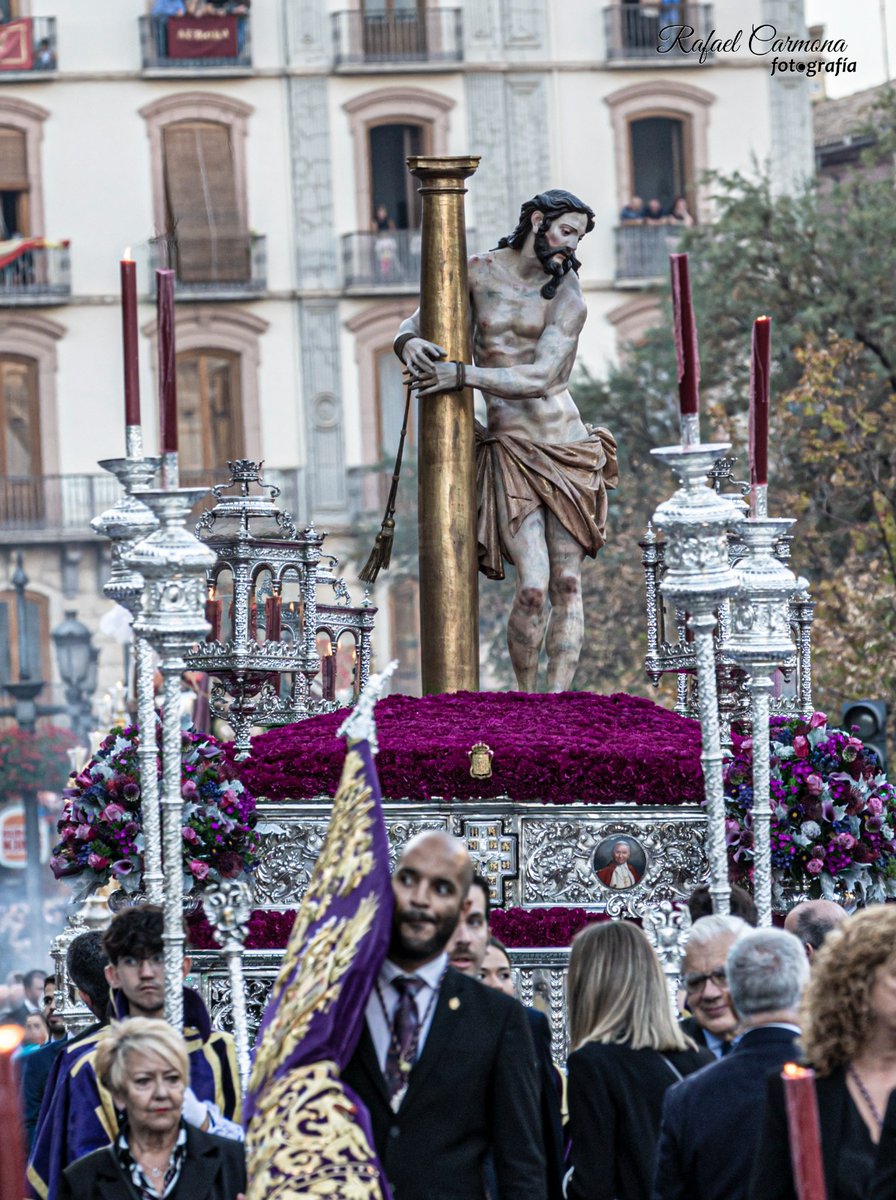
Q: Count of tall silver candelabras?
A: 4